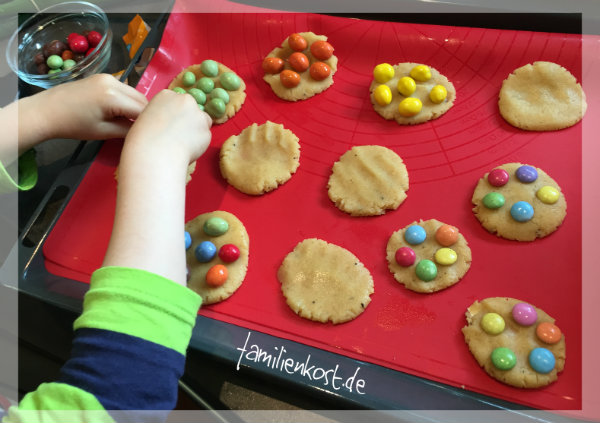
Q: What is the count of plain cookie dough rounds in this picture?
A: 4